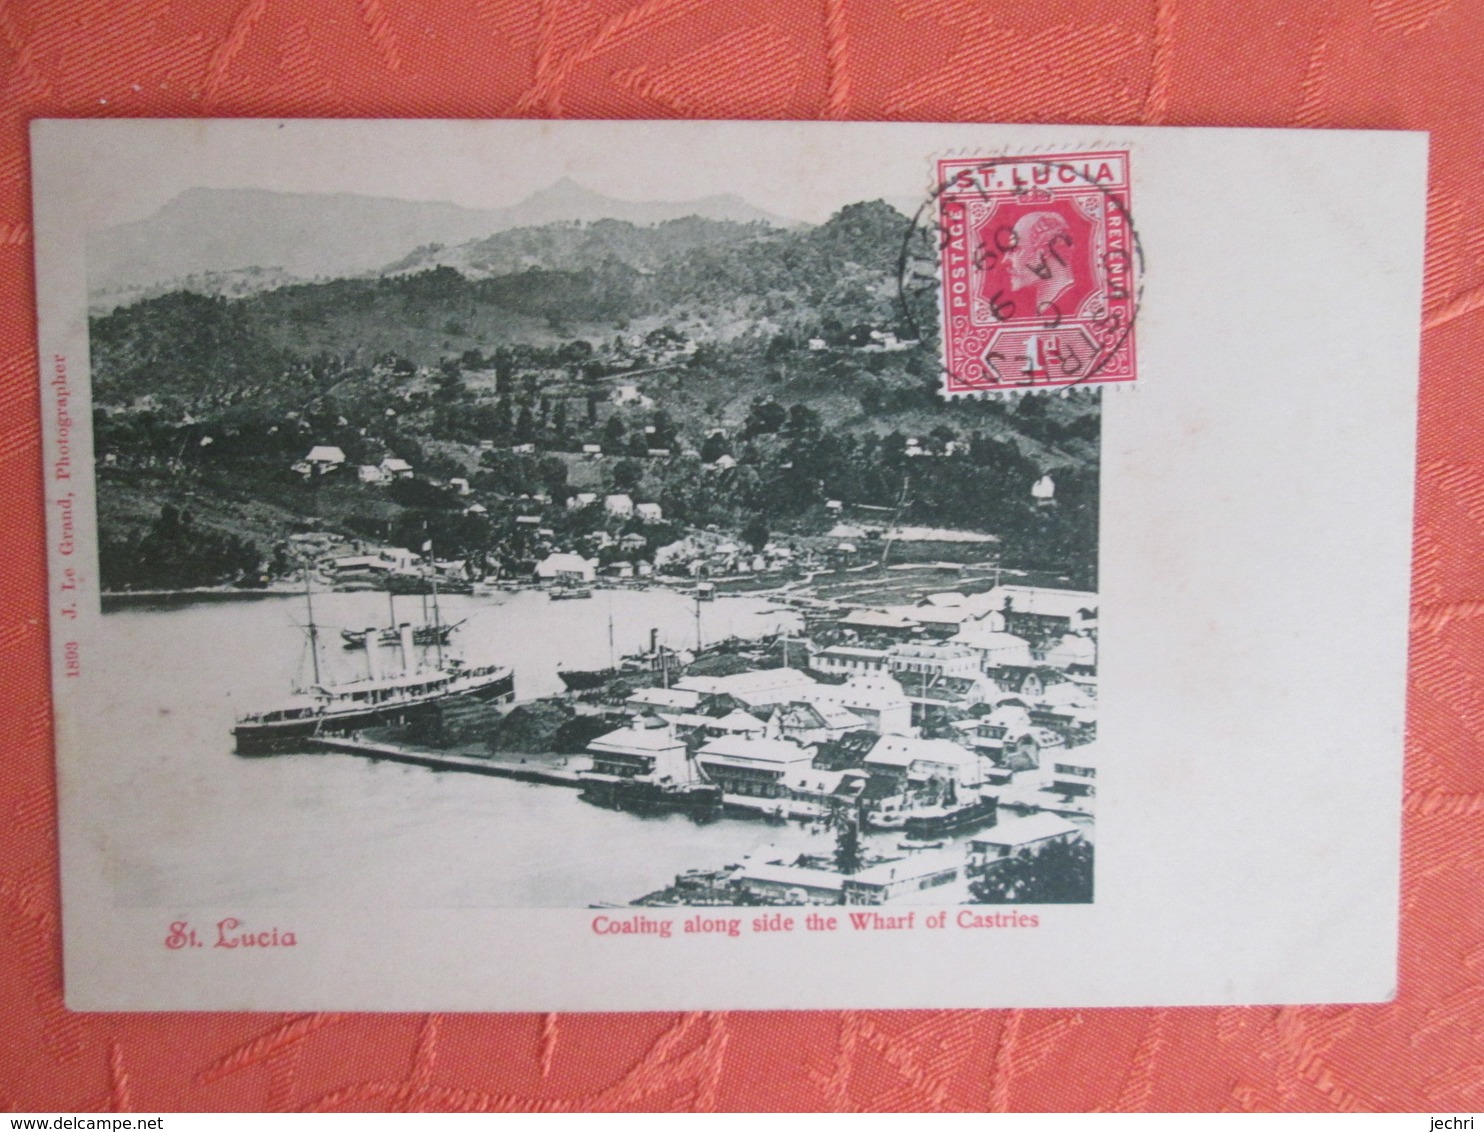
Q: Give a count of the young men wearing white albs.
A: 0